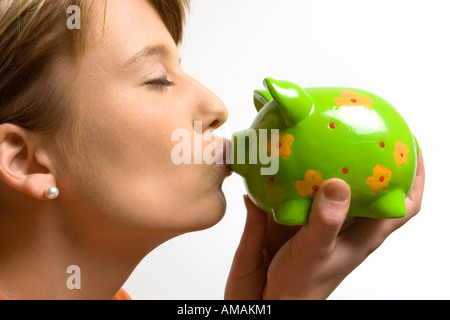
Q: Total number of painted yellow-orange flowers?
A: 5